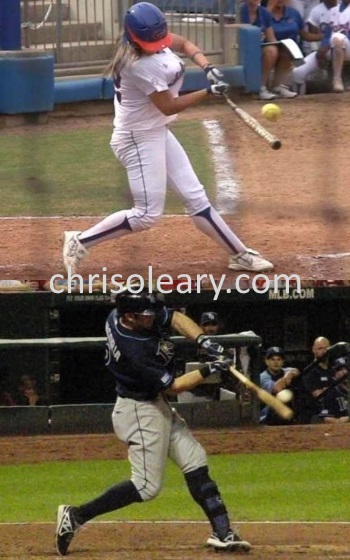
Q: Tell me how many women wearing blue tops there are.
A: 2